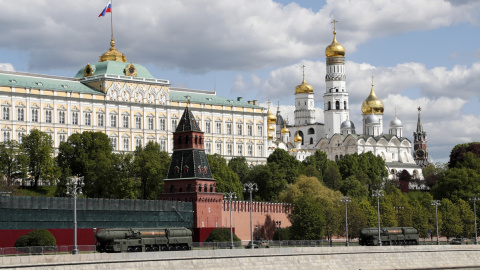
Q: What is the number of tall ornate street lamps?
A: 7